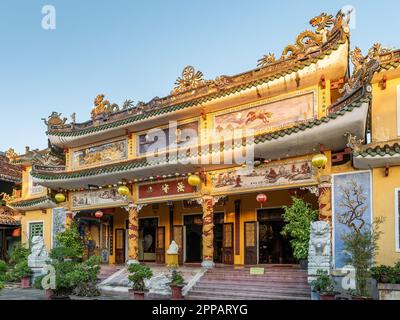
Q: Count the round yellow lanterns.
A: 4